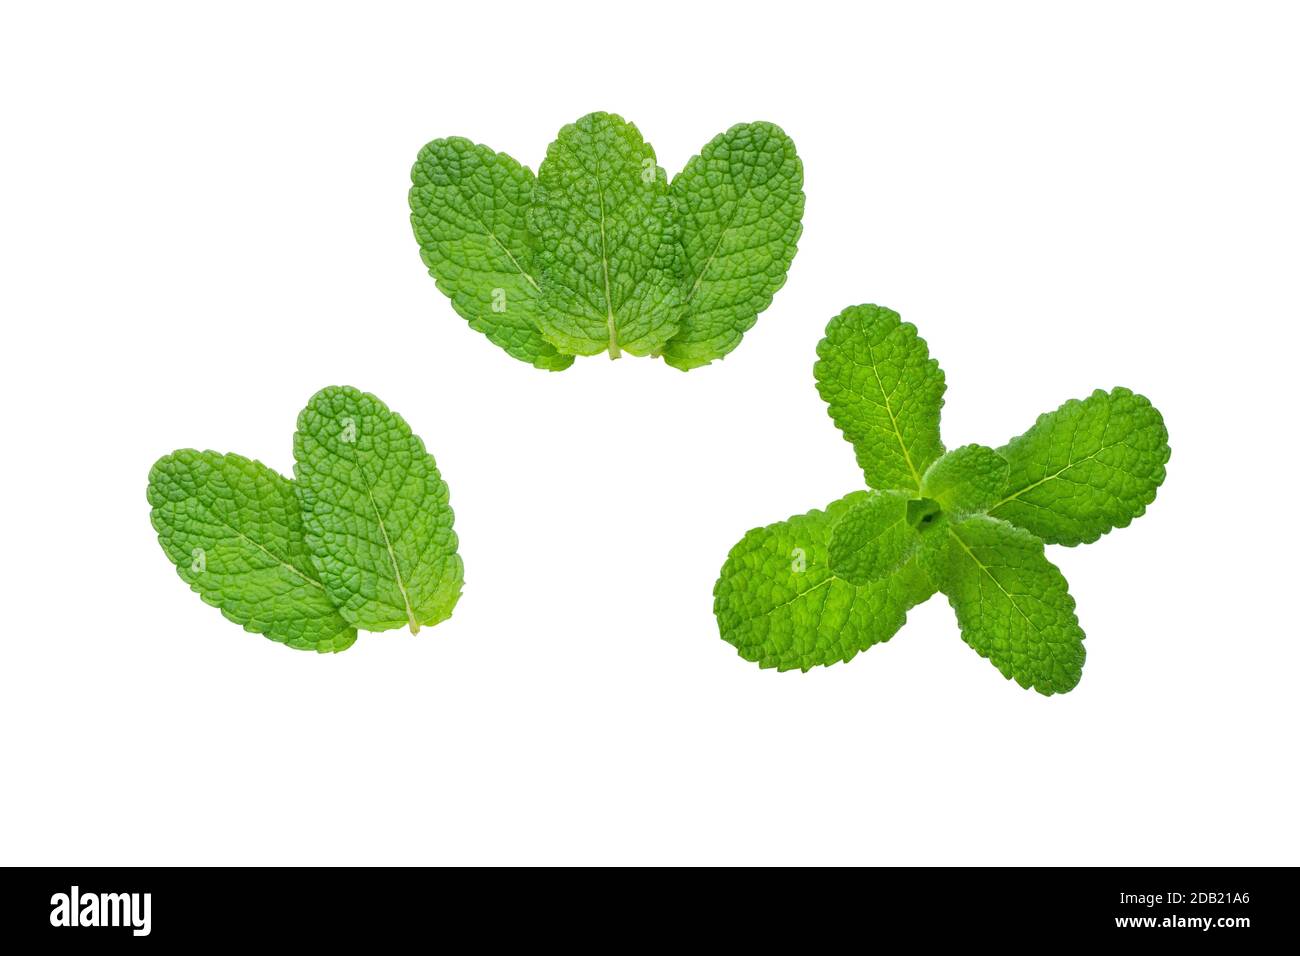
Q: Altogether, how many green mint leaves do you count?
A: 11